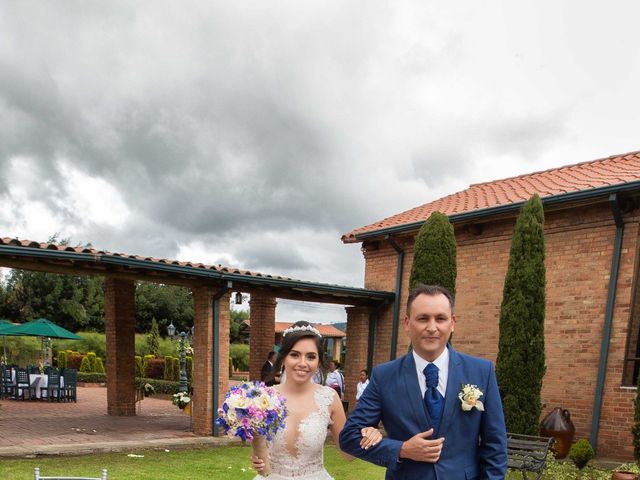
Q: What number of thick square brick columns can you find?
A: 4